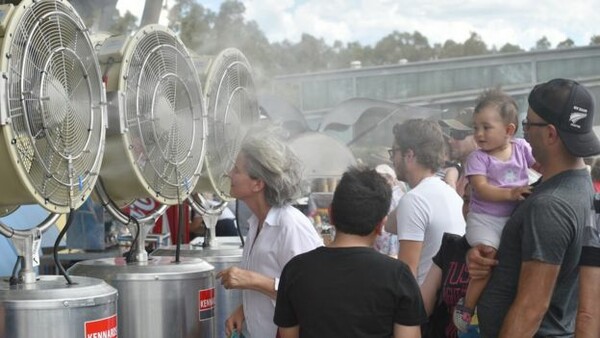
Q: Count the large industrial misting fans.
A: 3